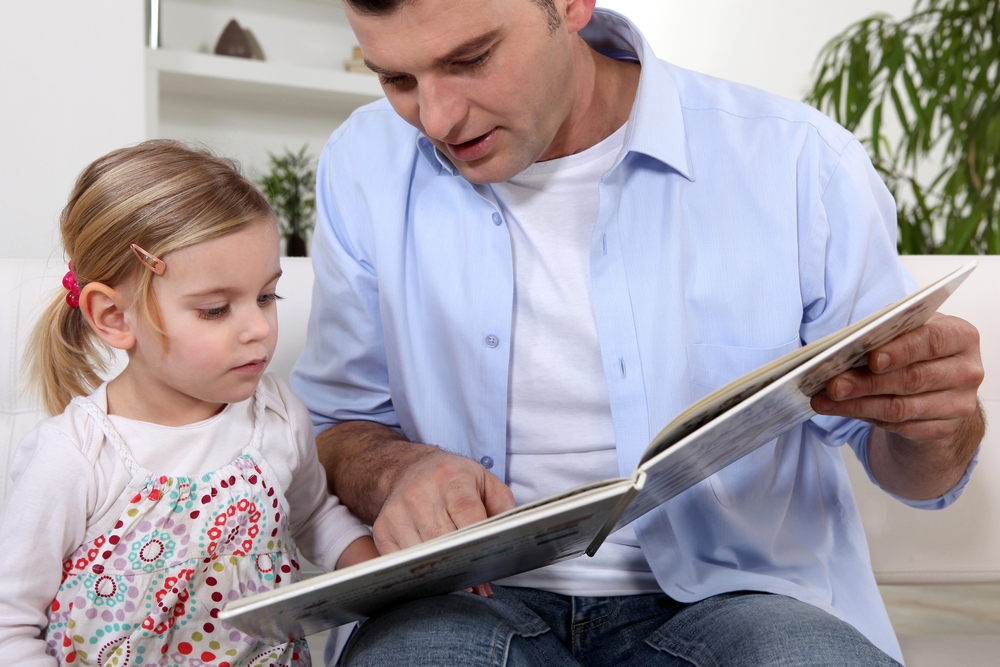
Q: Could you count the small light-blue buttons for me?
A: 3